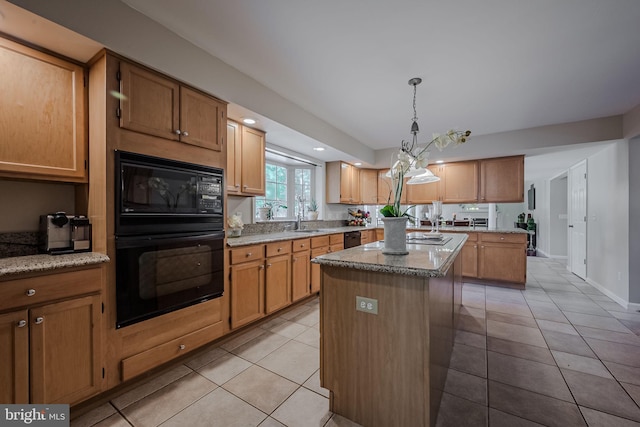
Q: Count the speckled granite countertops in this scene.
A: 3